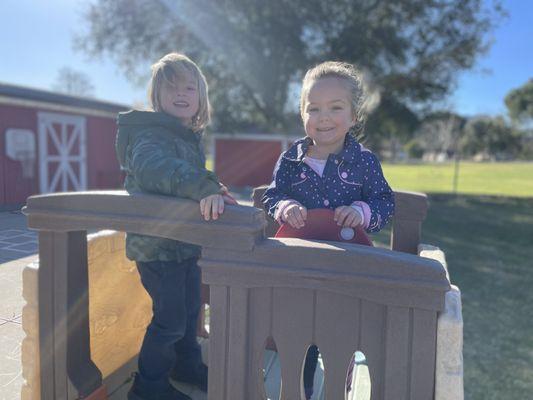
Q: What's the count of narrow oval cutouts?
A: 3